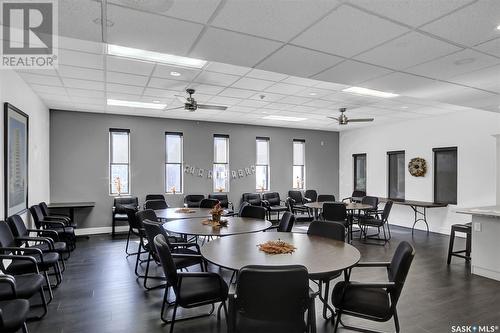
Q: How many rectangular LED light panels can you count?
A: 4